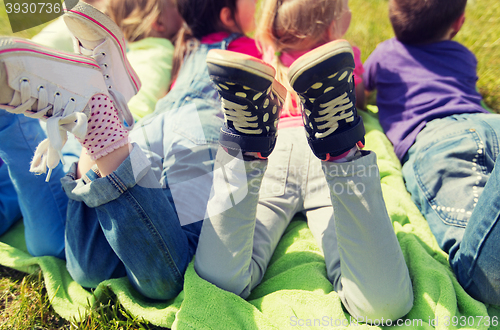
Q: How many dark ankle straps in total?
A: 2